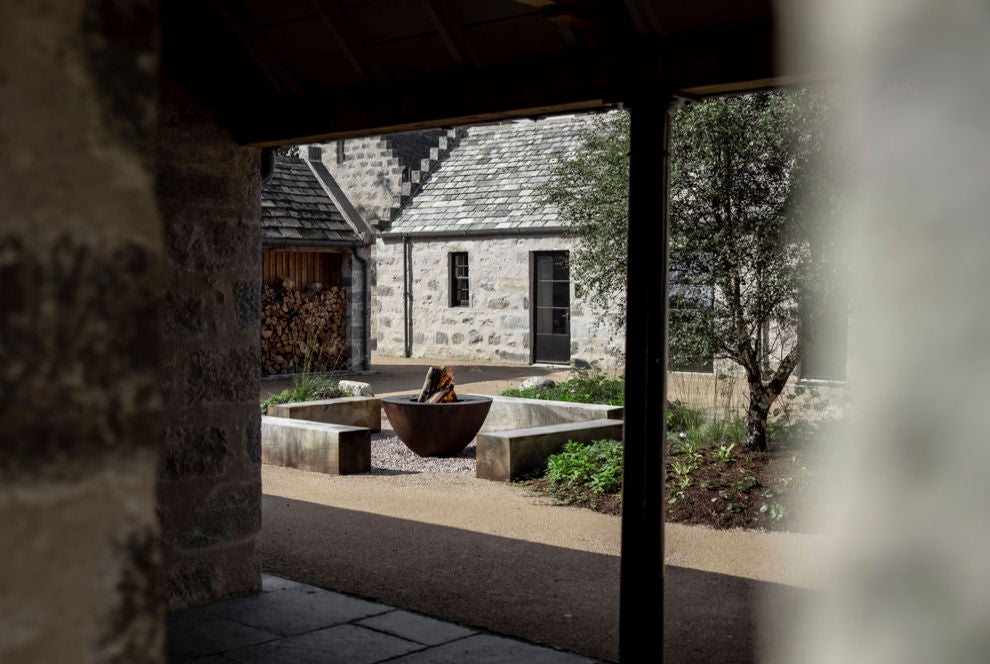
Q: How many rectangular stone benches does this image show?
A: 4